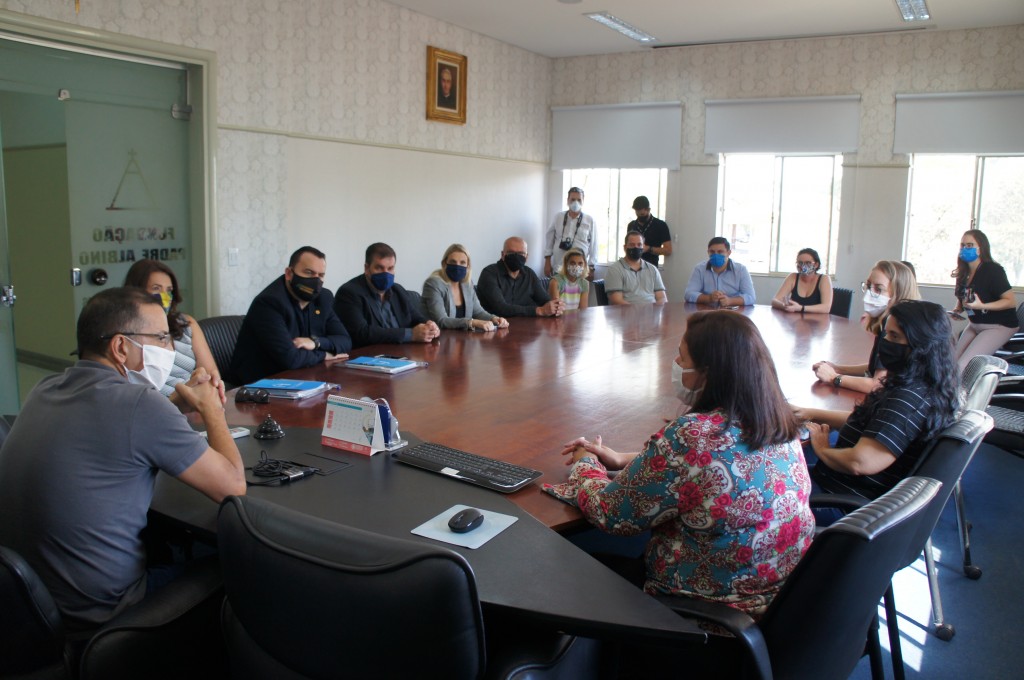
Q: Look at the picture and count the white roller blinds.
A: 3